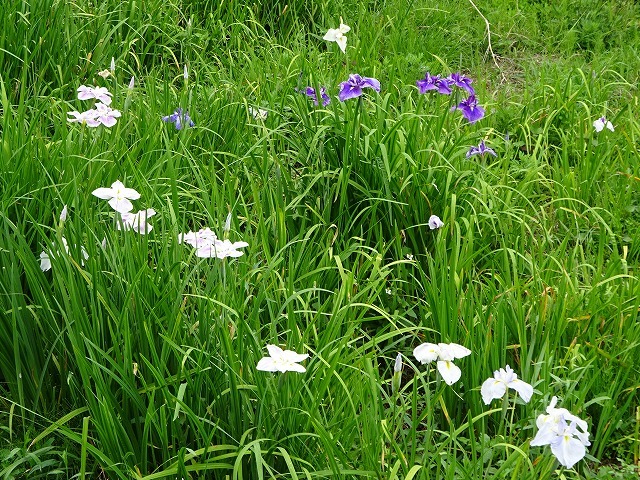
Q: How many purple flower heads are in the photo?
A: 7